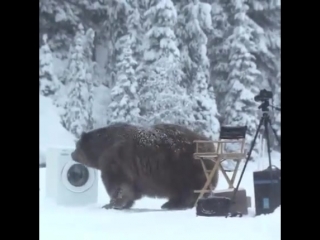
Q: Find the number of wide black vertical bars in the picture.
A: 2